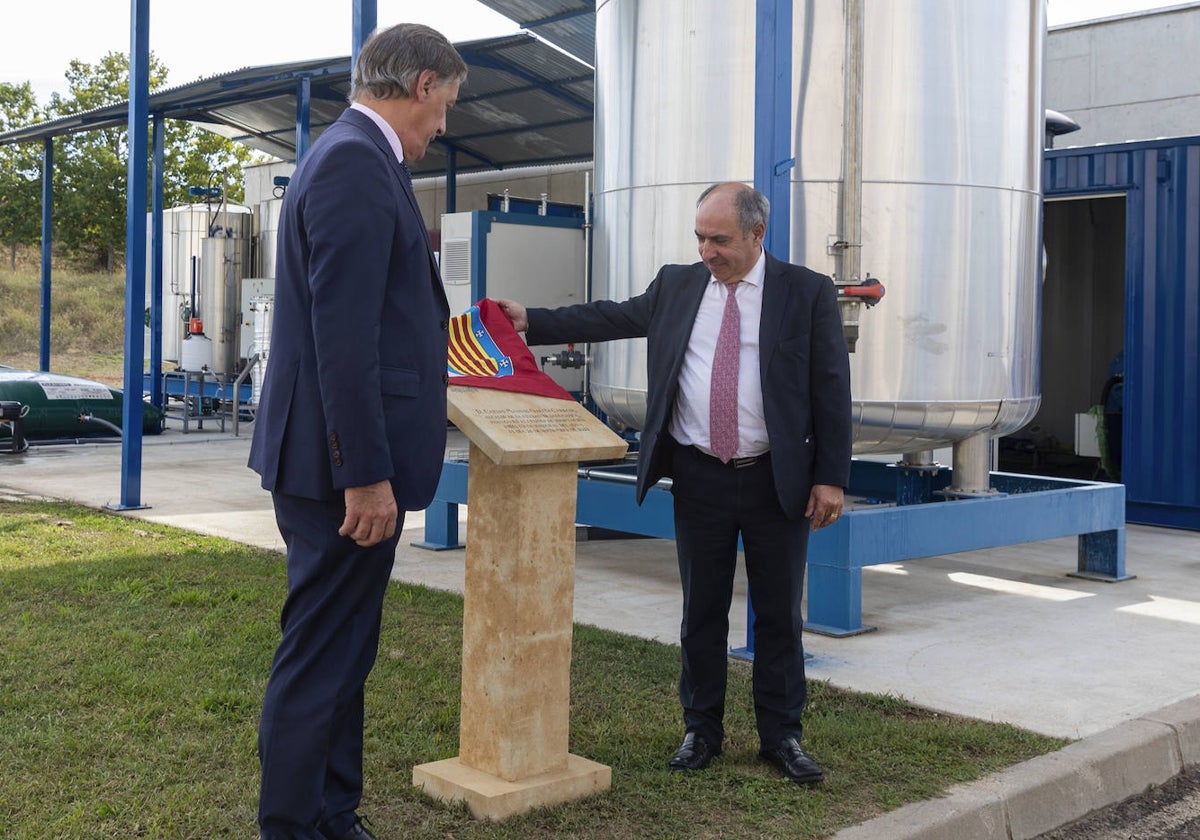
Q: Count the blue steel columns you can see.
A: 7